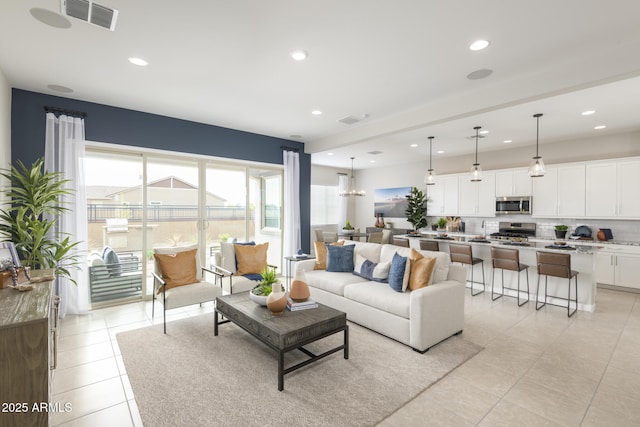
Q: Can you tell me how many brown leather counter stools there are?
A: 5